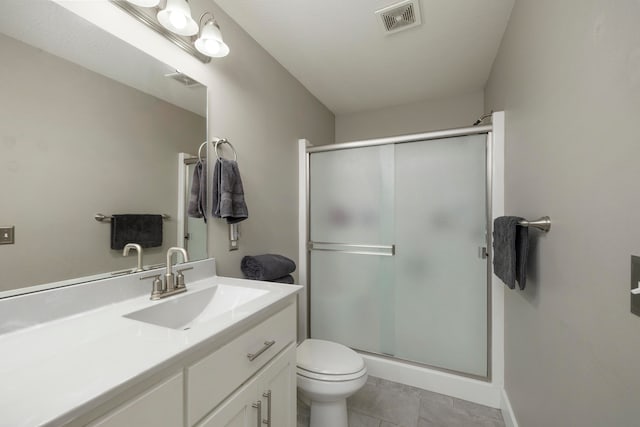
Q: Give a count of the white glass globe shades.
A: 3